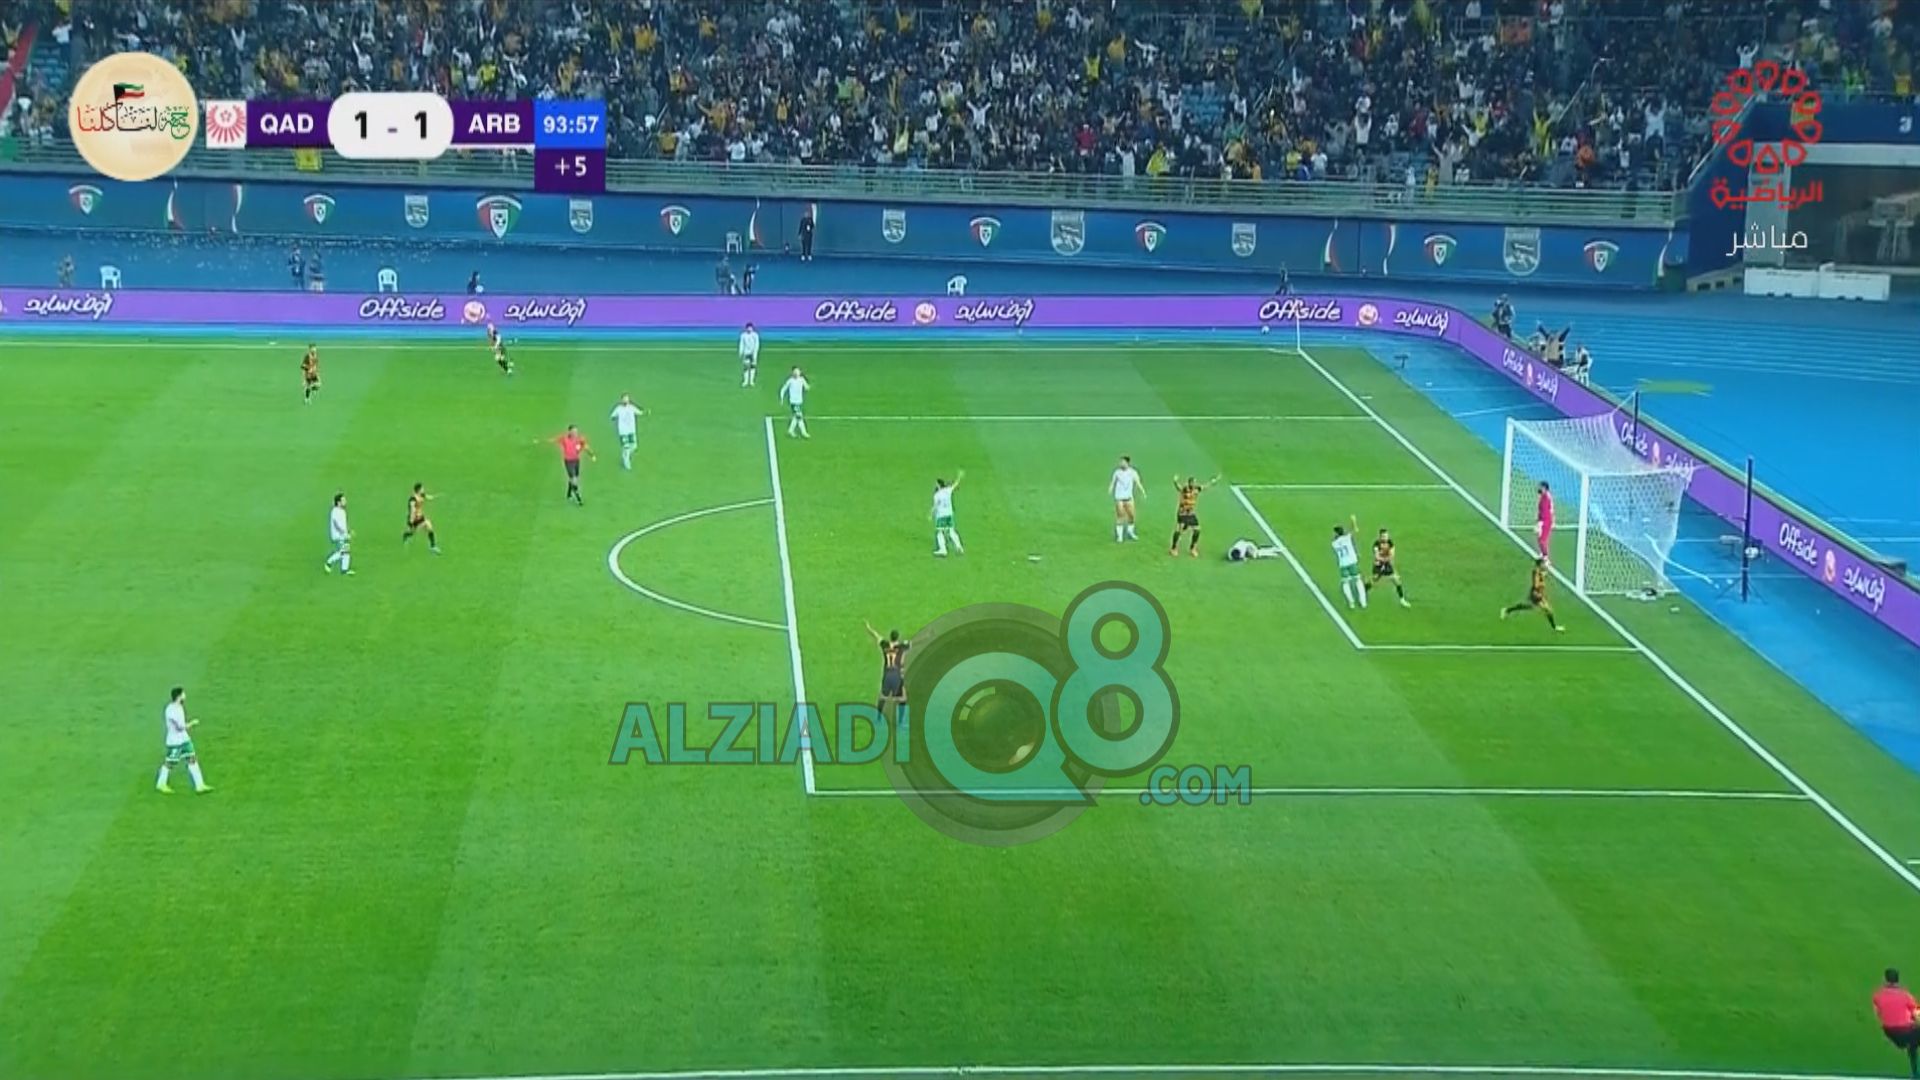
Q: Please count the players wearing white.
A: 9